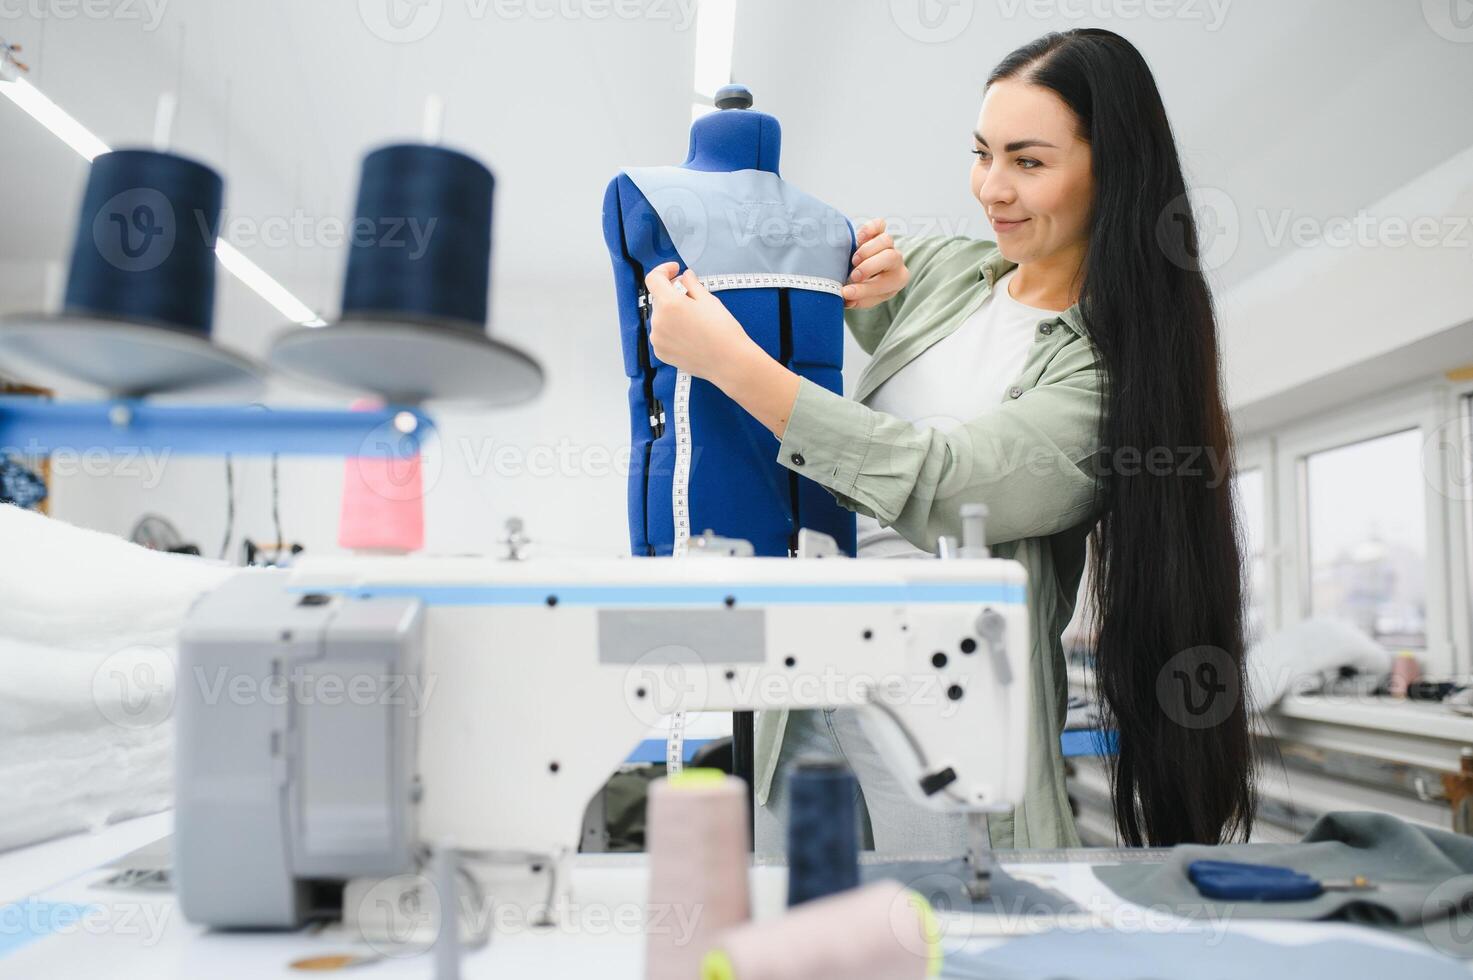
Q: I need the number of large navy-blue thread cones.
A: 2